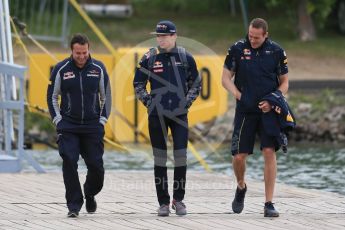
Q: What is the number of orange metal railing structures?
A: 0